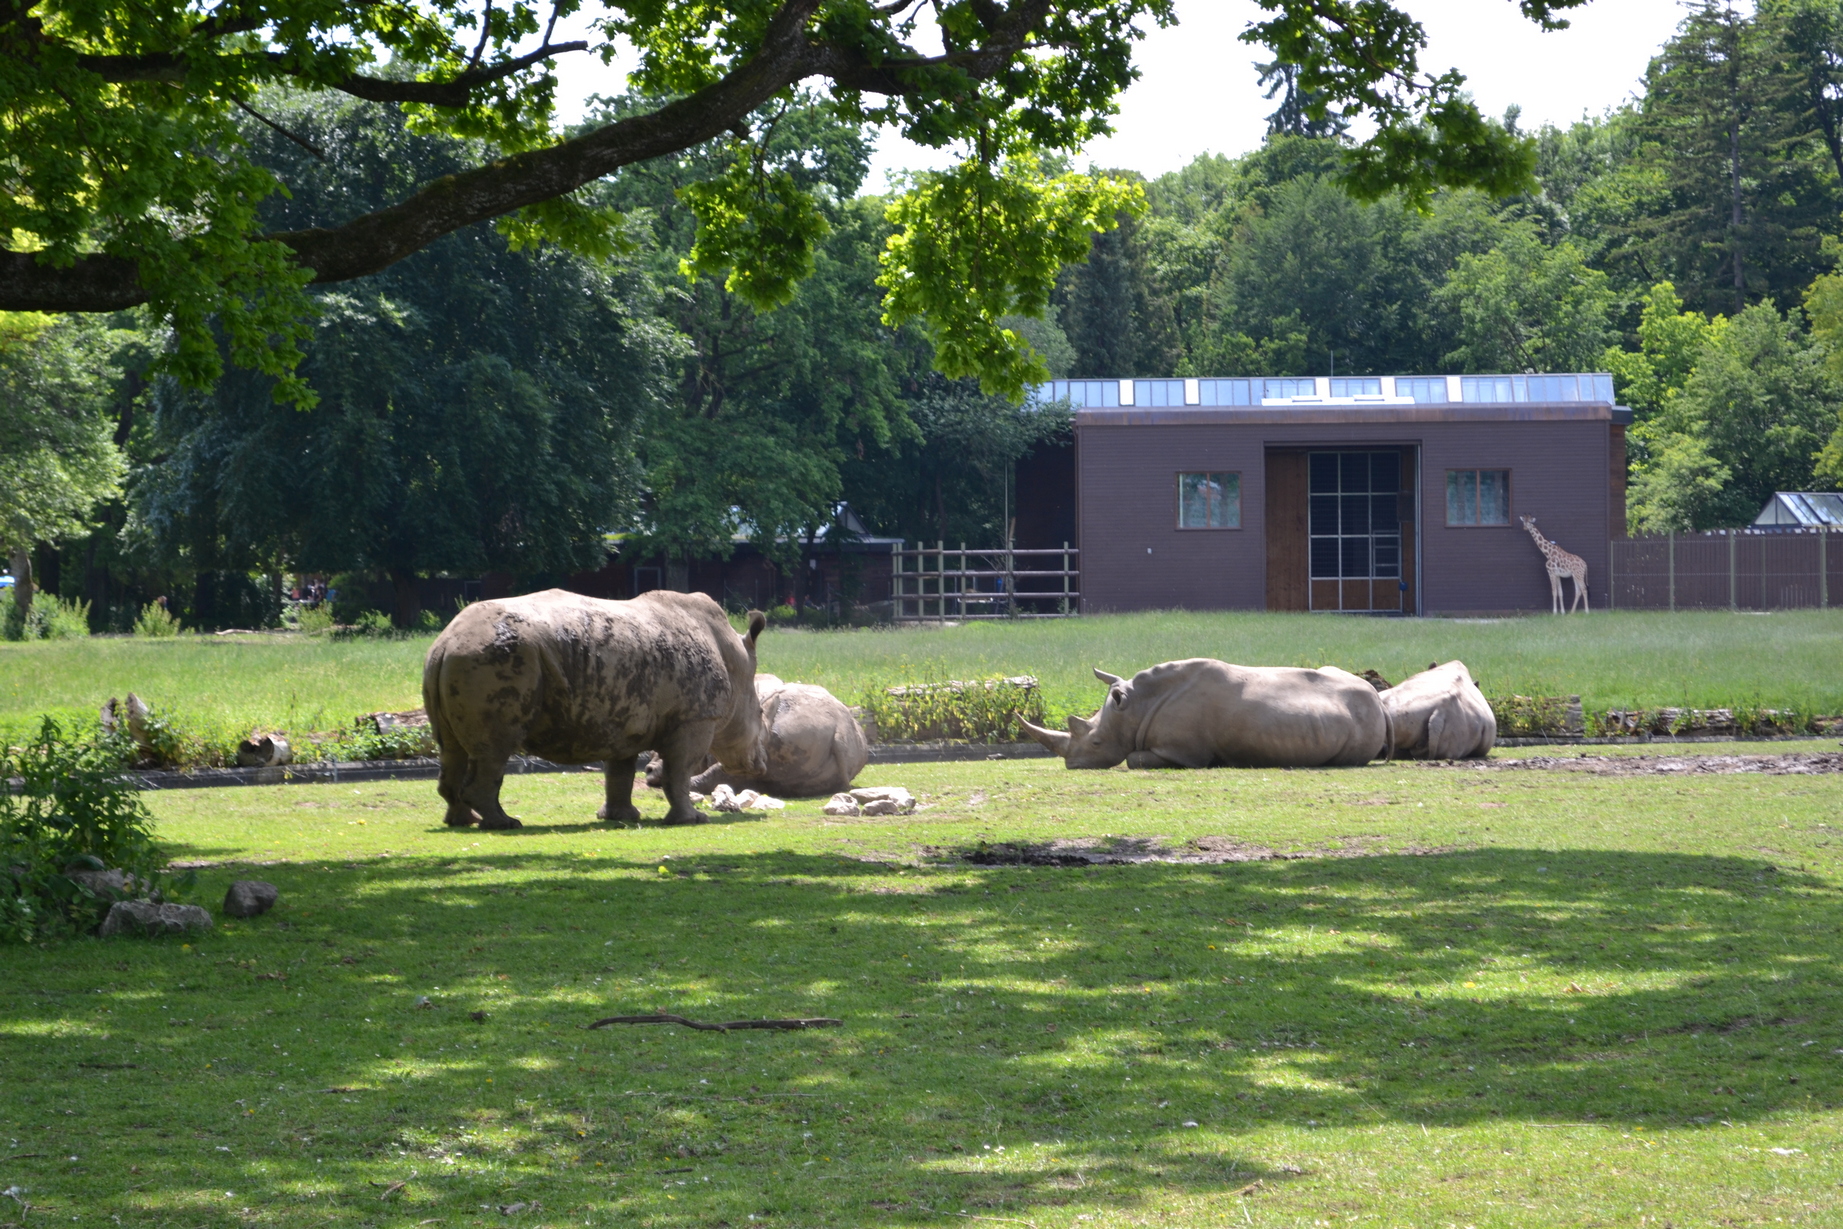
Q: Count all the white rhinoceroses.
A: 4